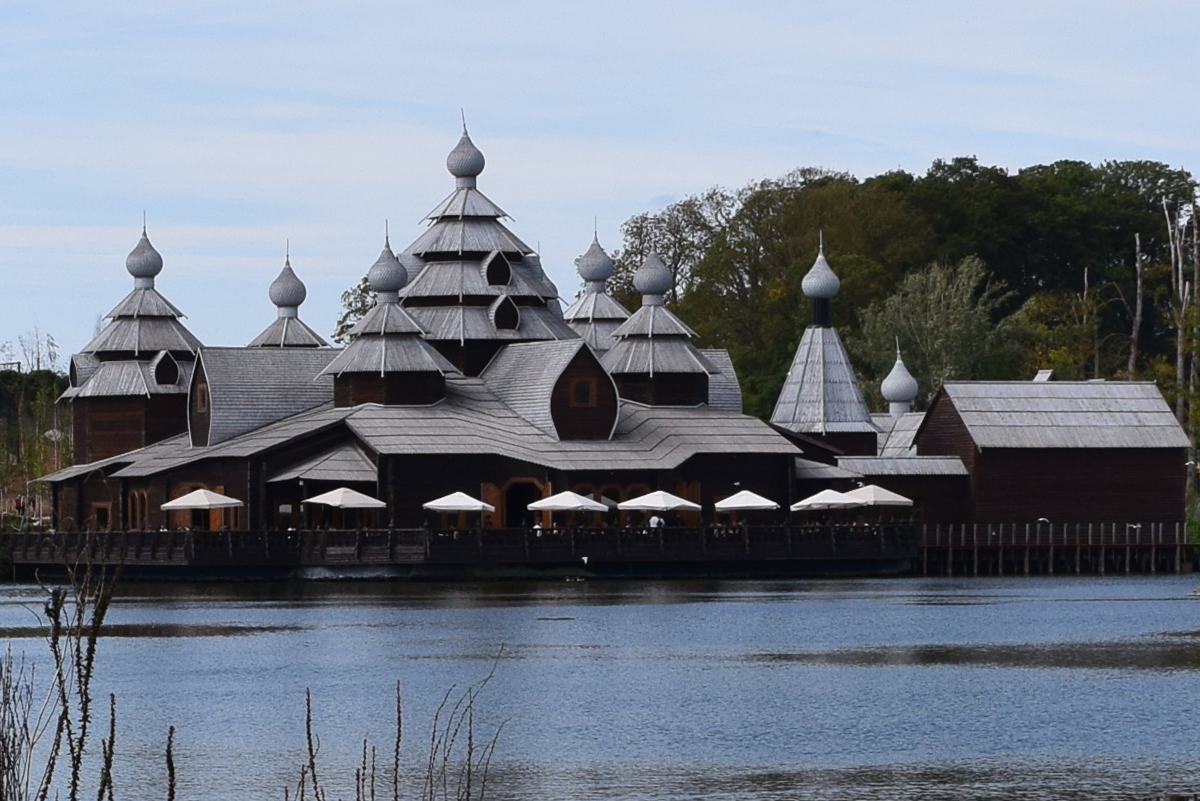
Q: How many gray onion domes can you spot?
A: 8